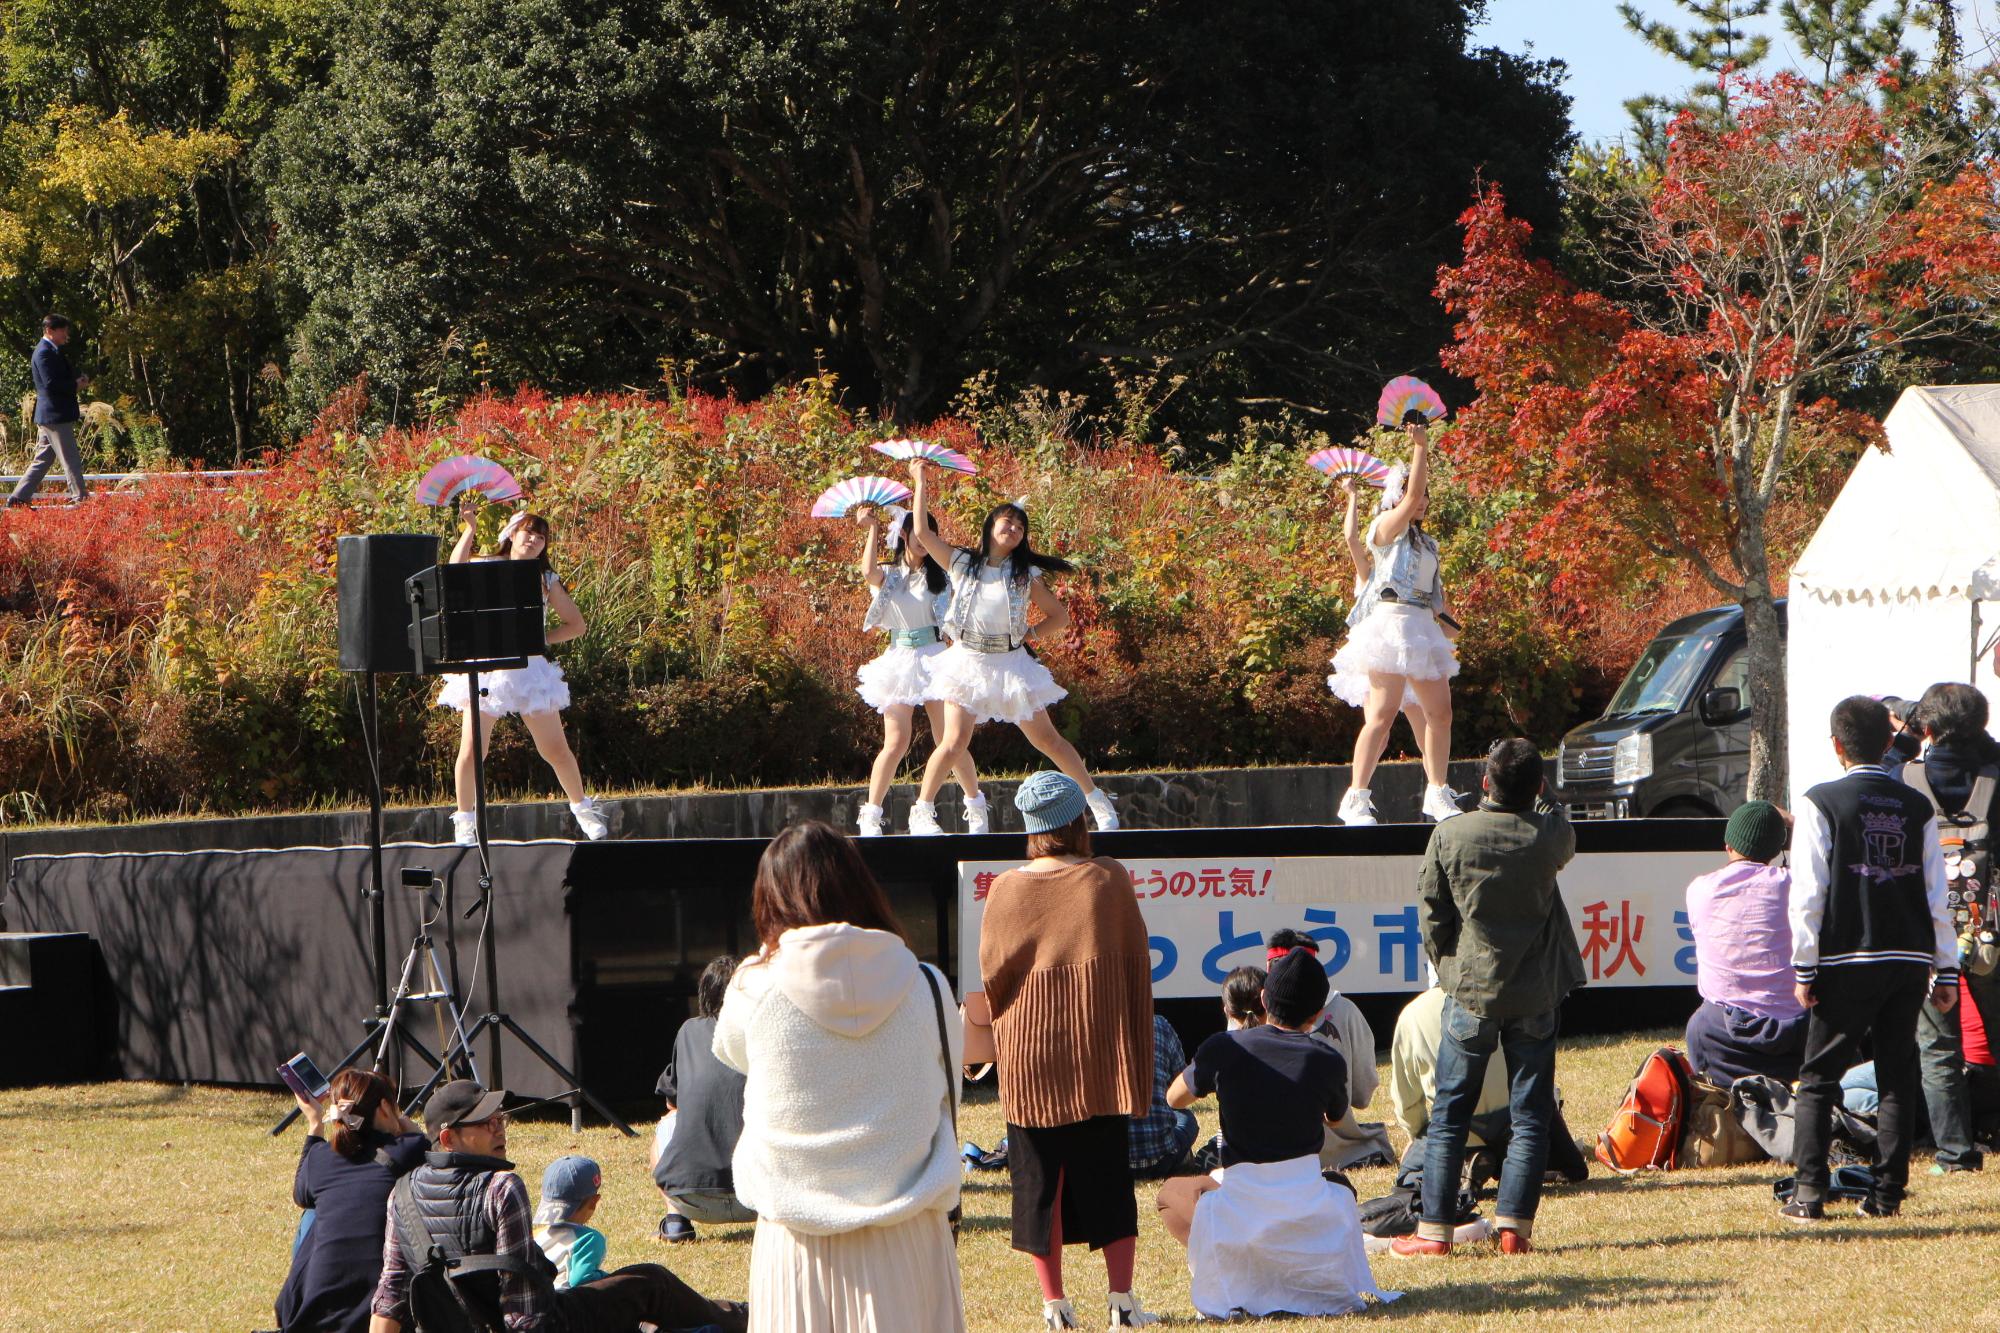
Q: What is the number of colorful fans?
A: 5